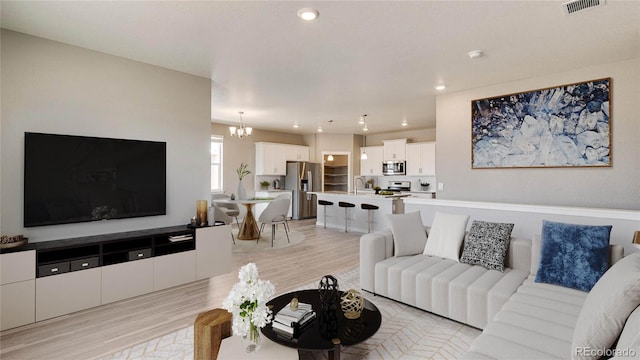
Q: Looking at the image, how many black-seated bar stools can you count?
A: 3